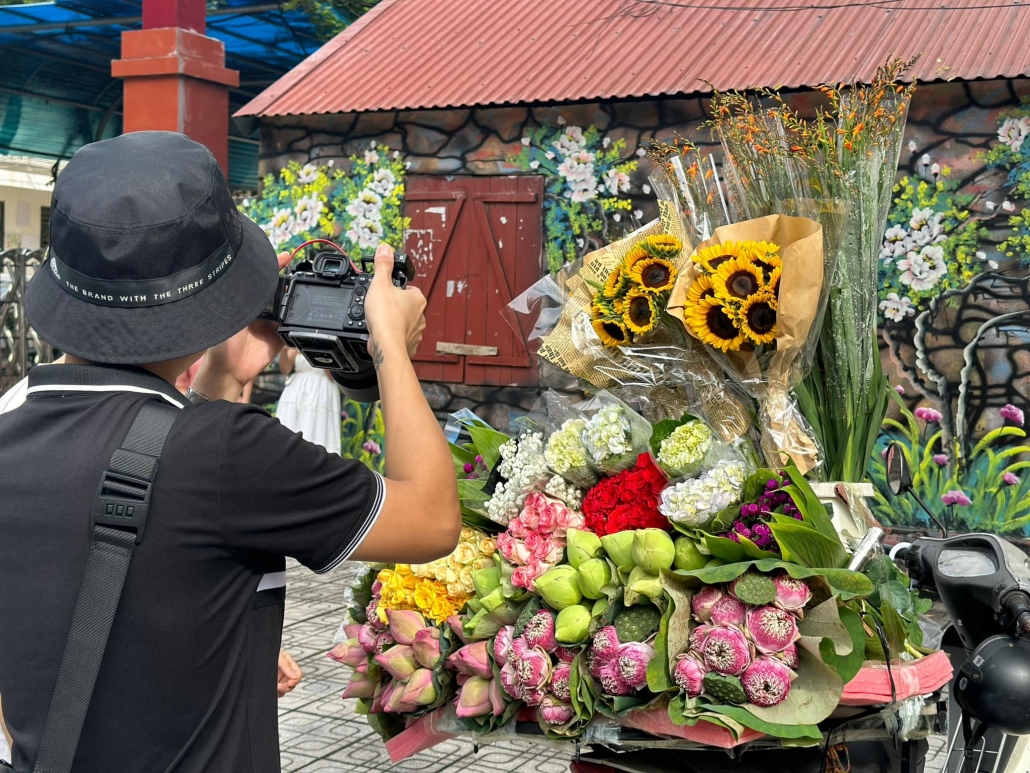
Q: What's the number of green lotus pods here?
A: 3